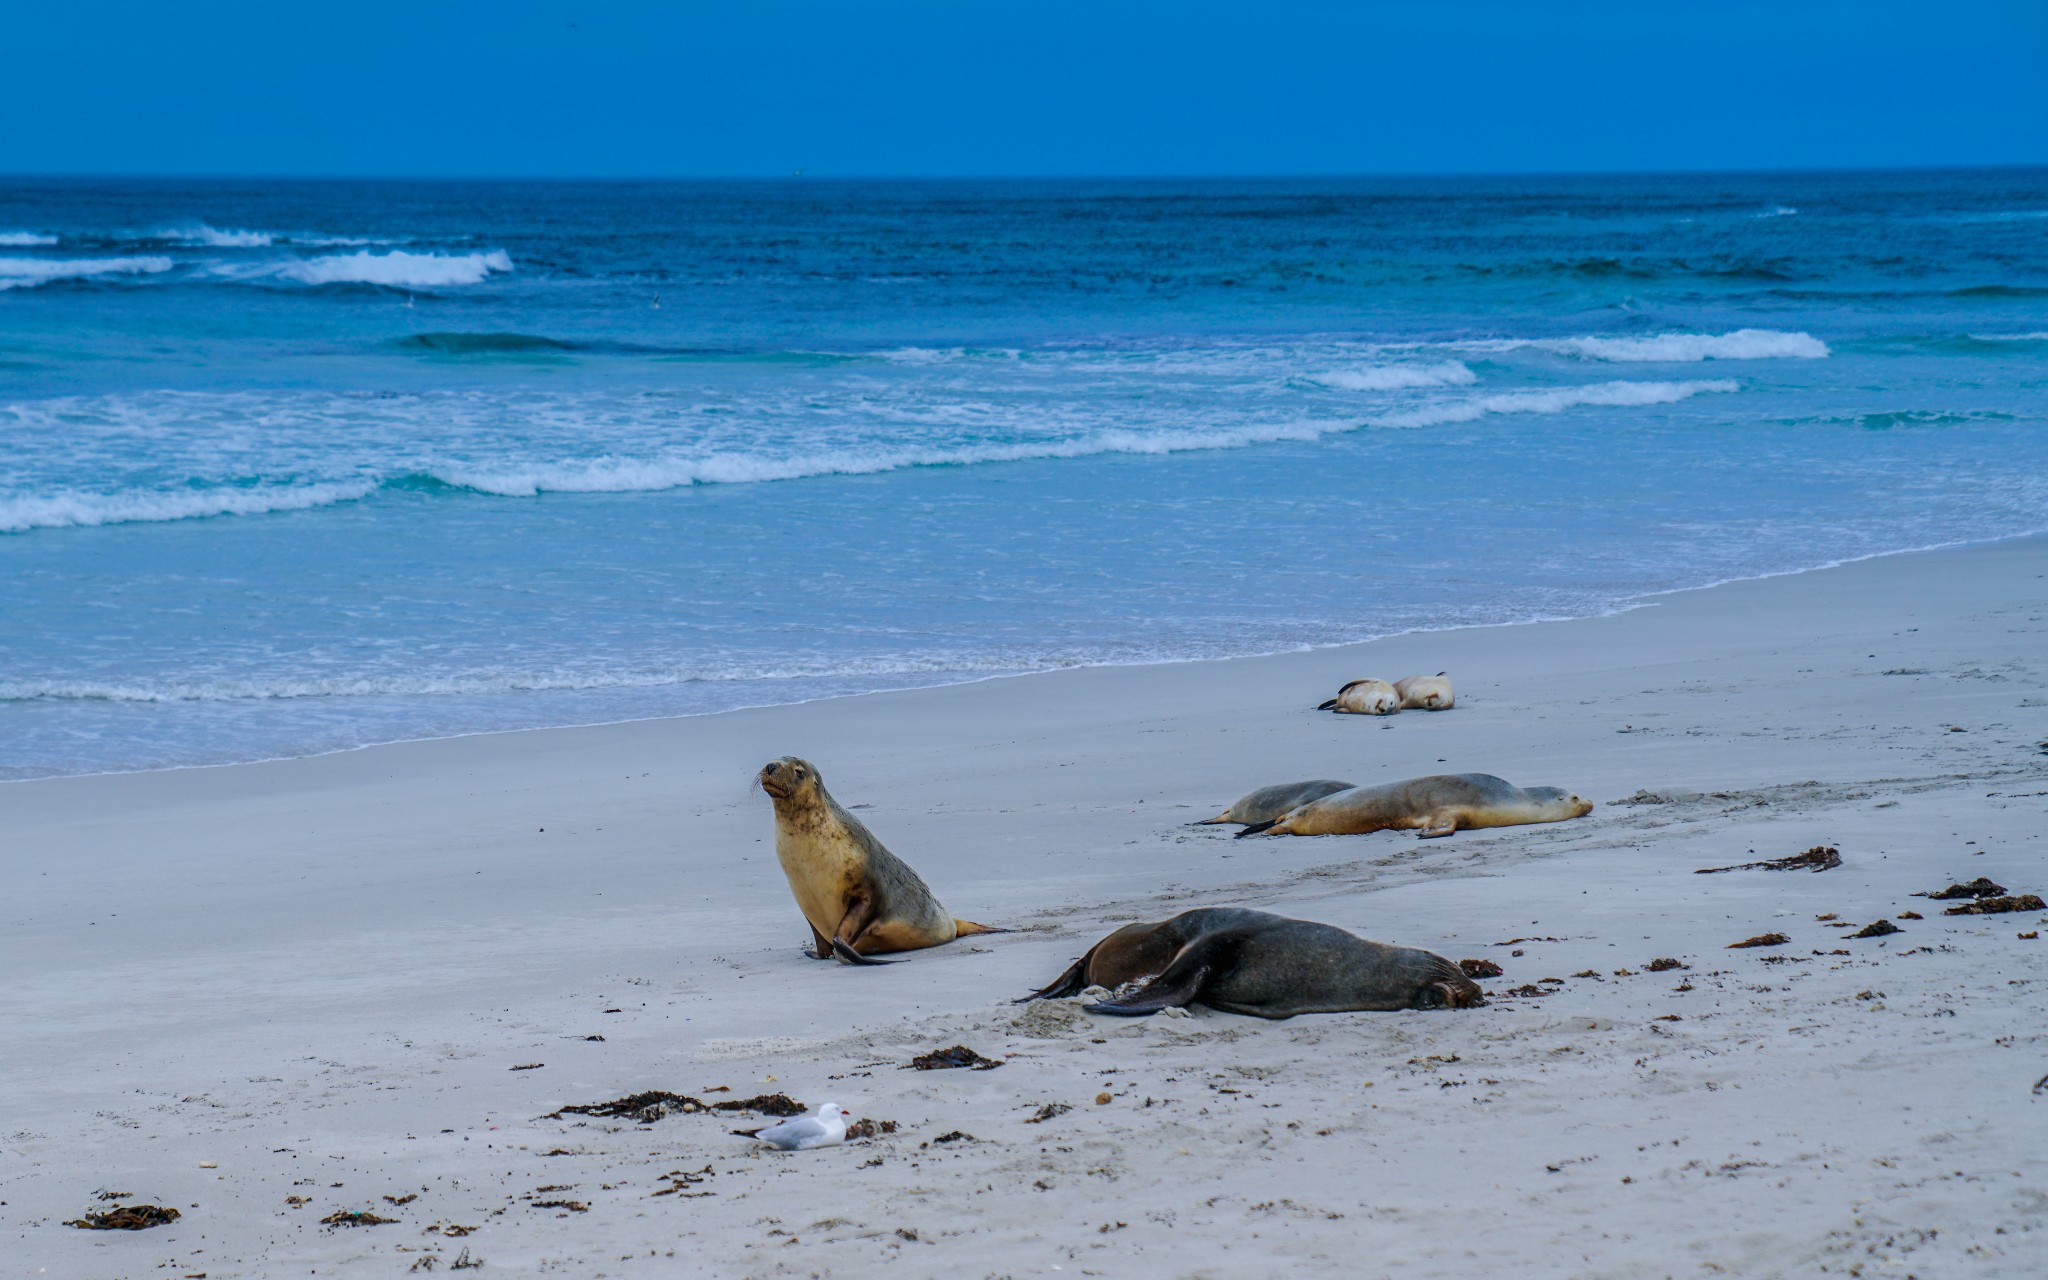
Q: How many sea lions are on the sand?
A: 6